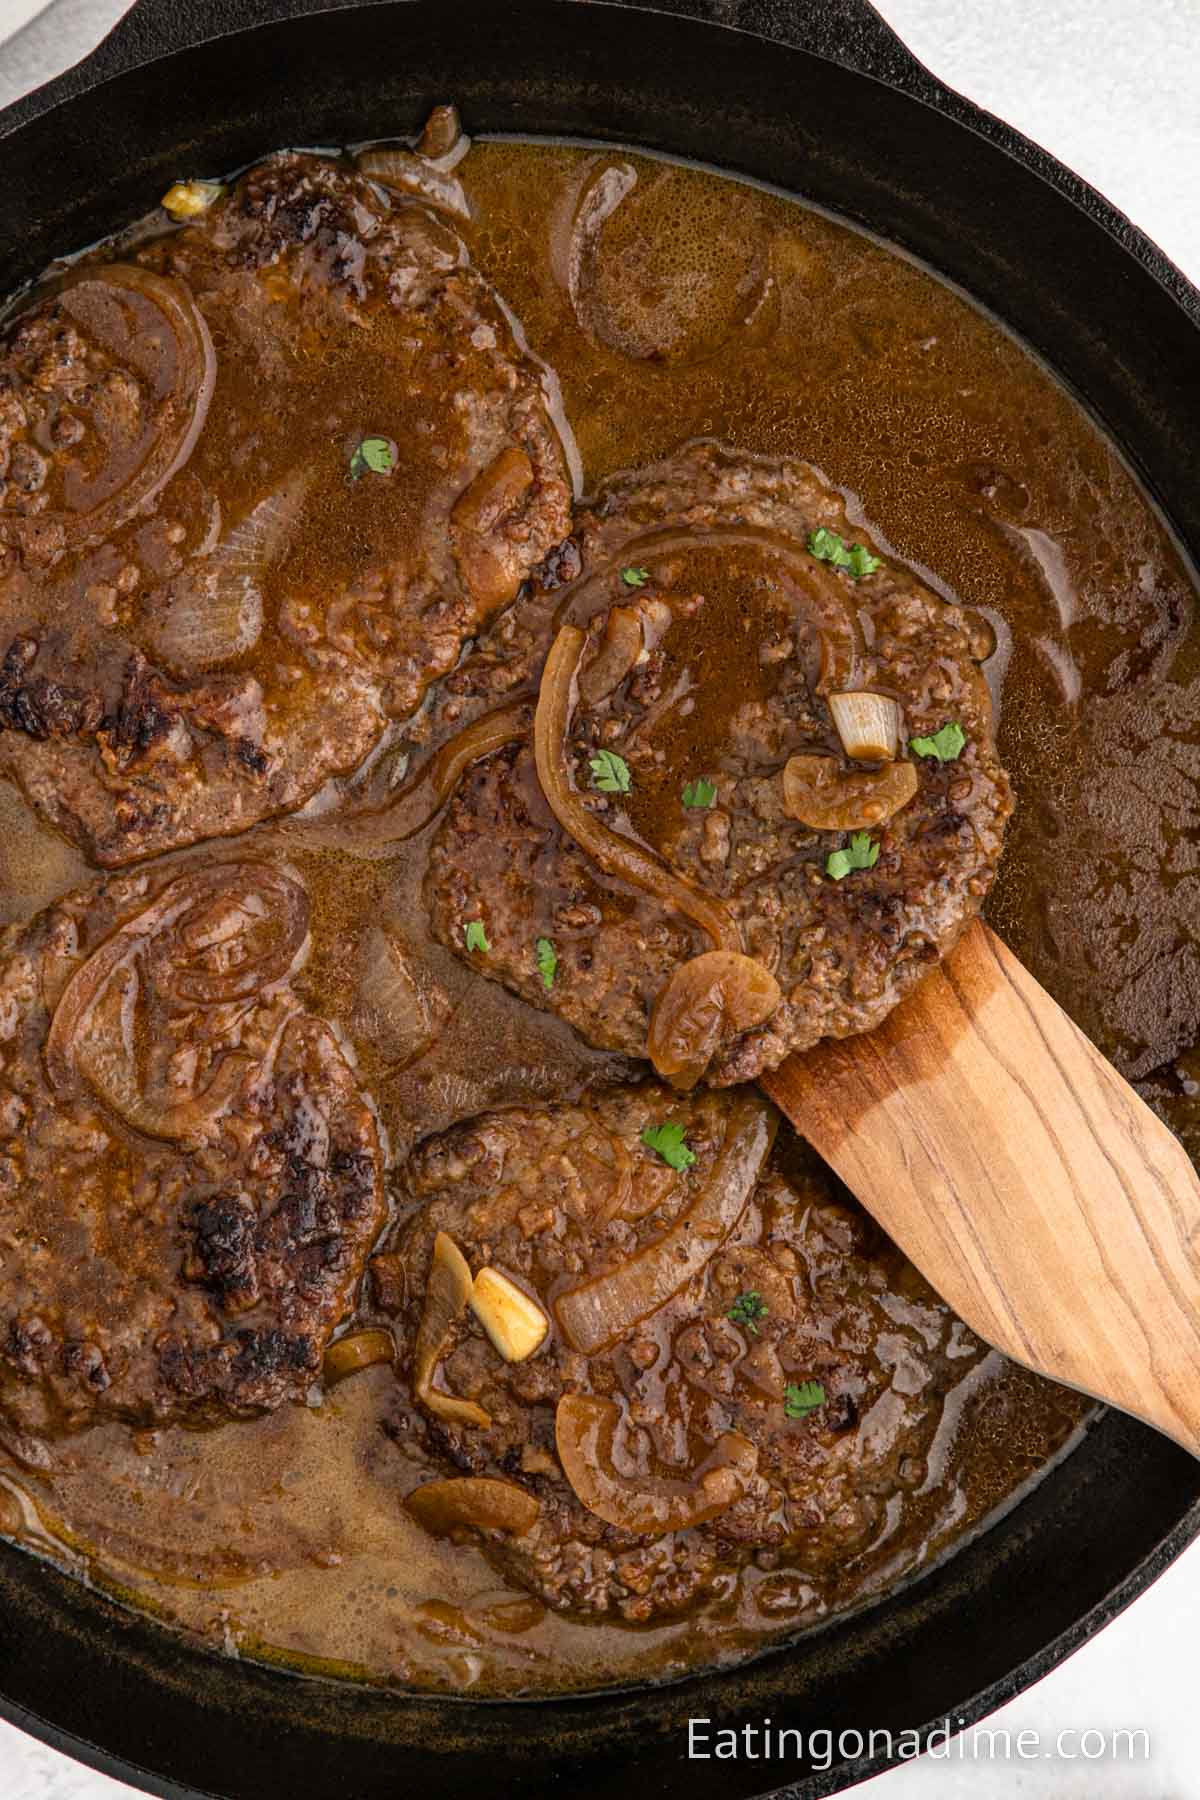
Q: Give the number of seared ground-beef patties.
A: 4